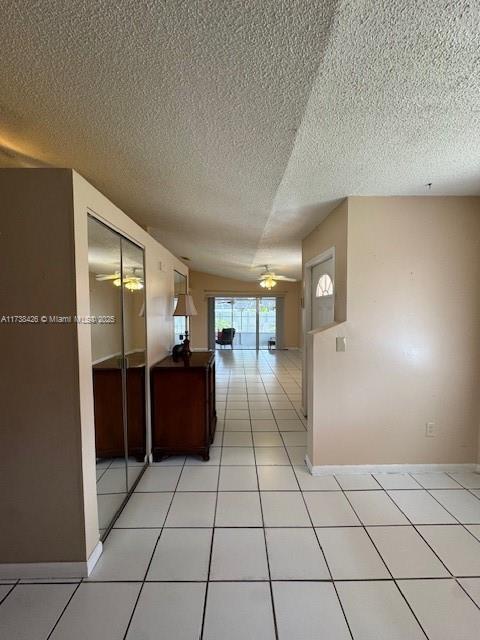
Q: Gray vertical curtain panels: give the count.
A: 2